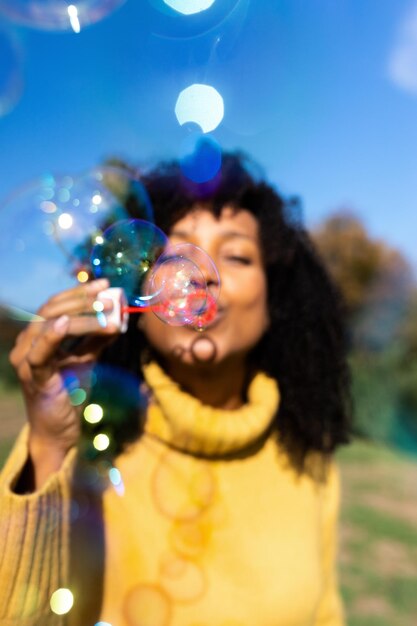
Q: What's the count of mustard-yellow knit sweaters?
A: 1